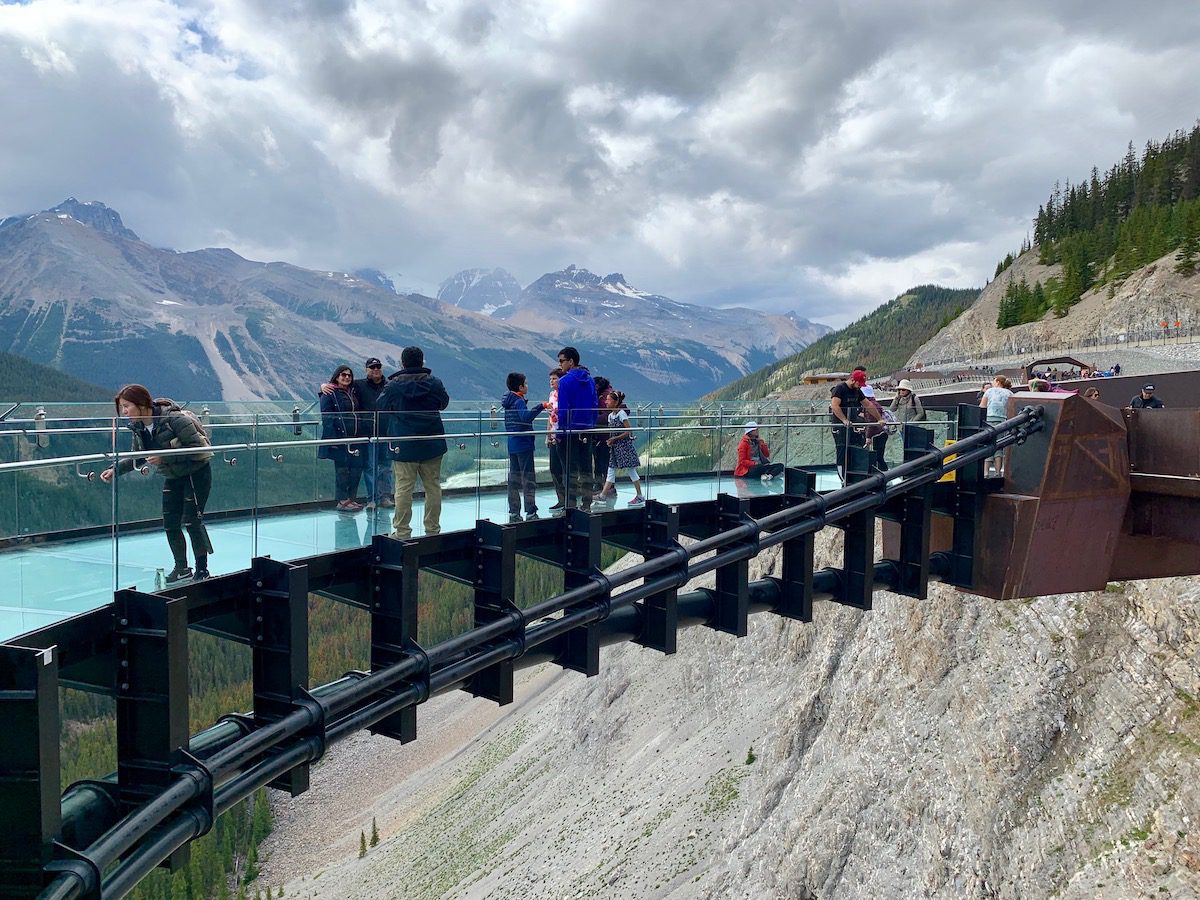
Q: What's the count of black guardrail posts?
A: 12